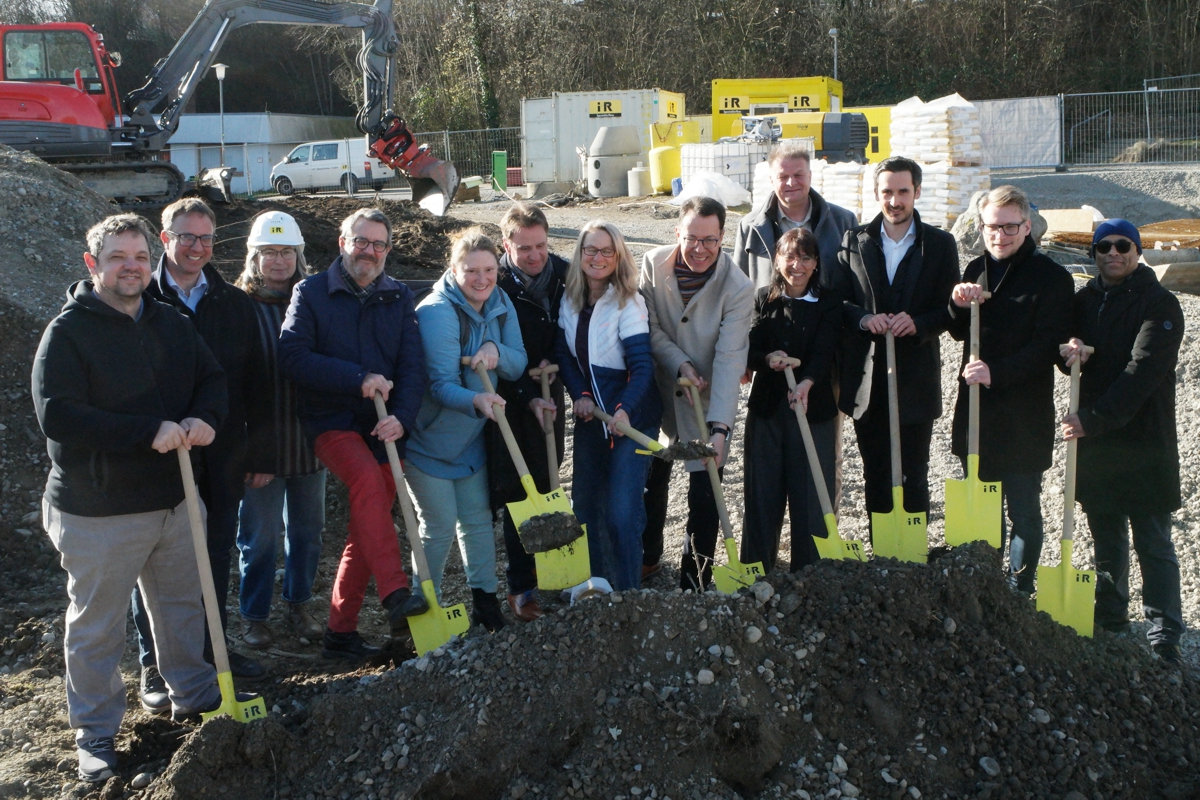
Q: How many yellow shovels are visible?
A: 10